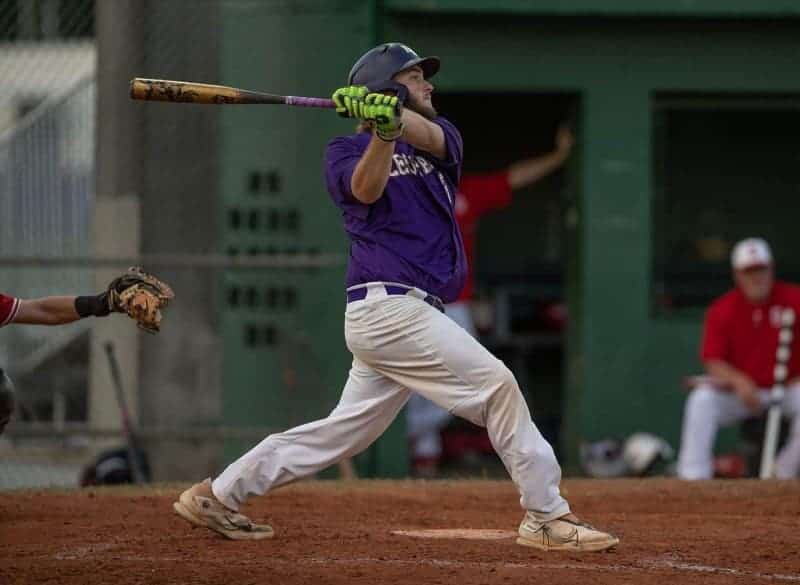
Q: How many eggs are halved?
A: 0